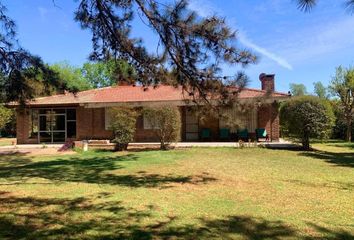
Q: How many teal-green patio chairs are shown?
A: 4